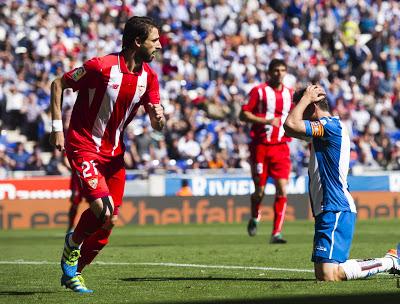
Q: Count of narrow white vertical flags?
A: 0